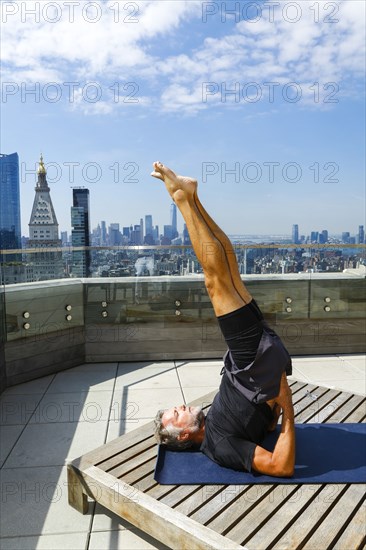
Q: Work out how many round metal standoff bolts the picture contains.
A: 12